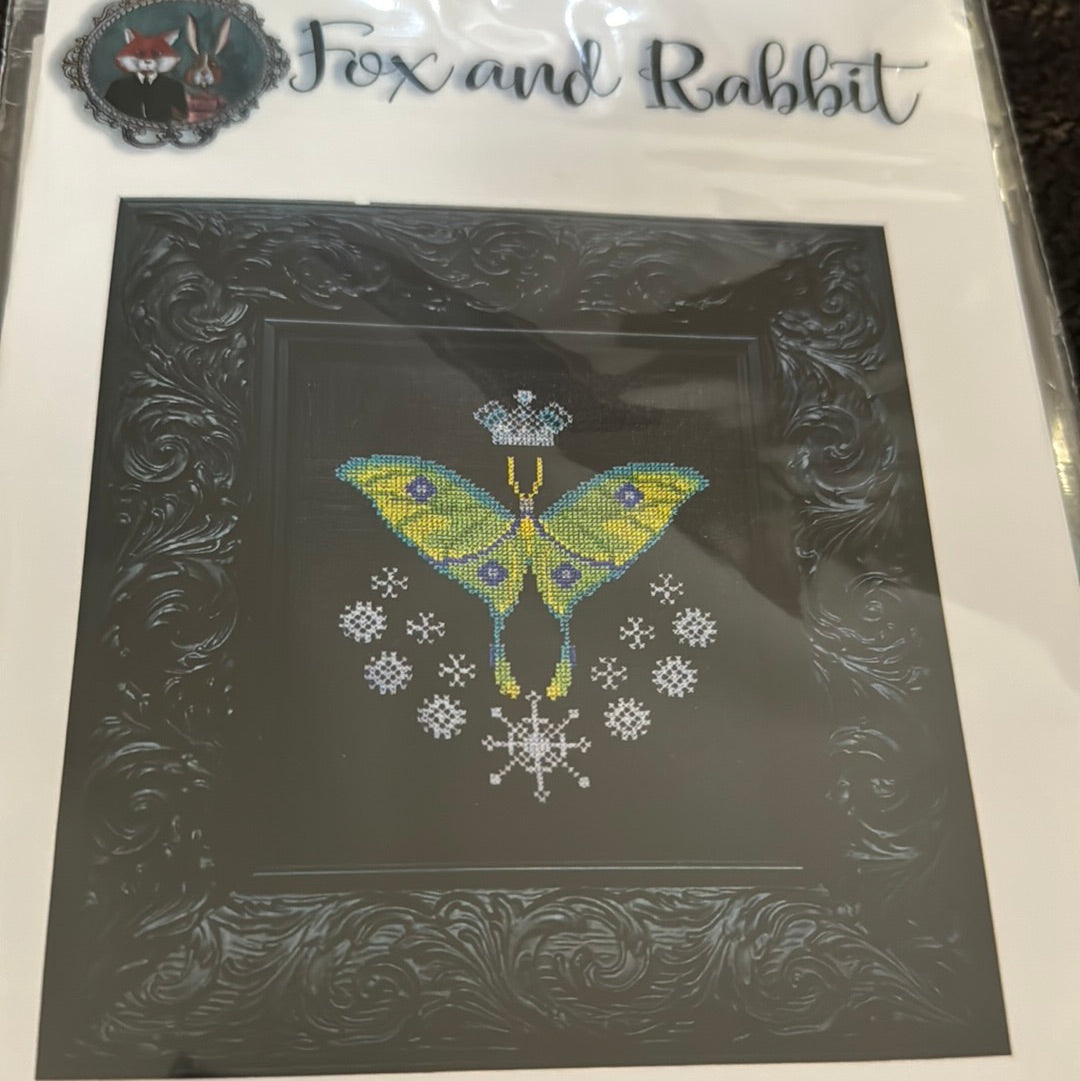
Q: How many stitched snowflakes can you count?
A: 13